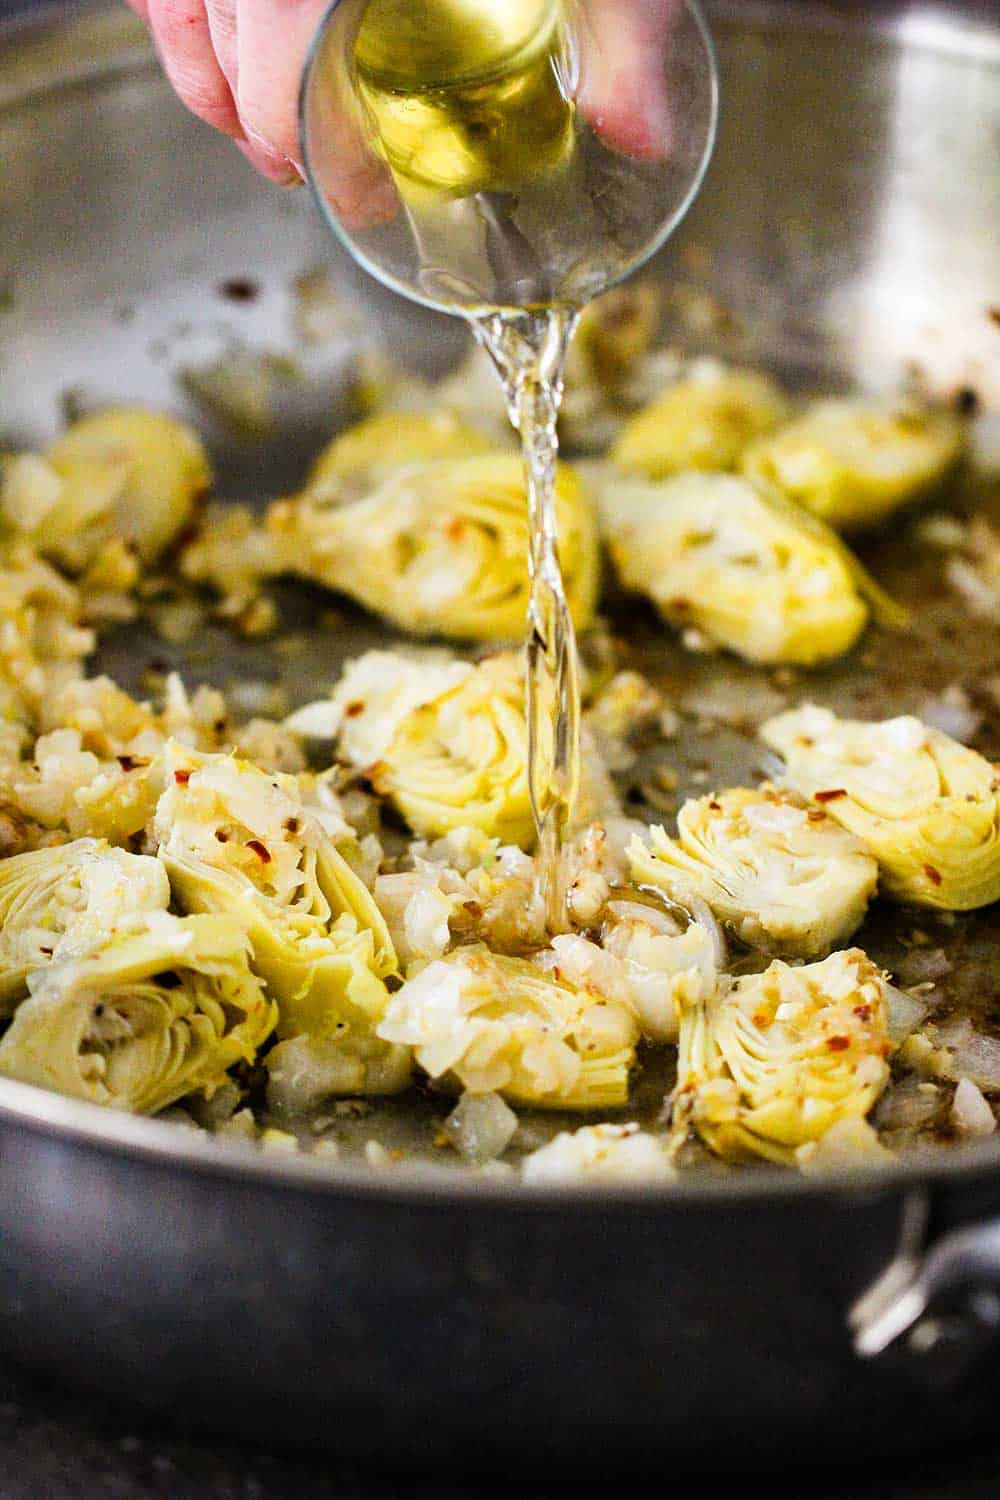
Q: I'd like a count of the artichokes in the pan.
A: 14